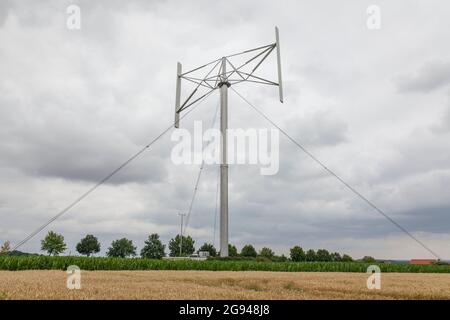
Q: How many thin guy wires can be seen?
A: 4